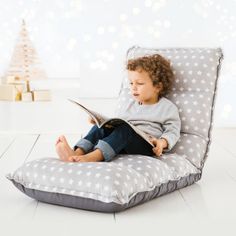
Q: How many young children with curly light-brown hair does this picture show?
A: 1